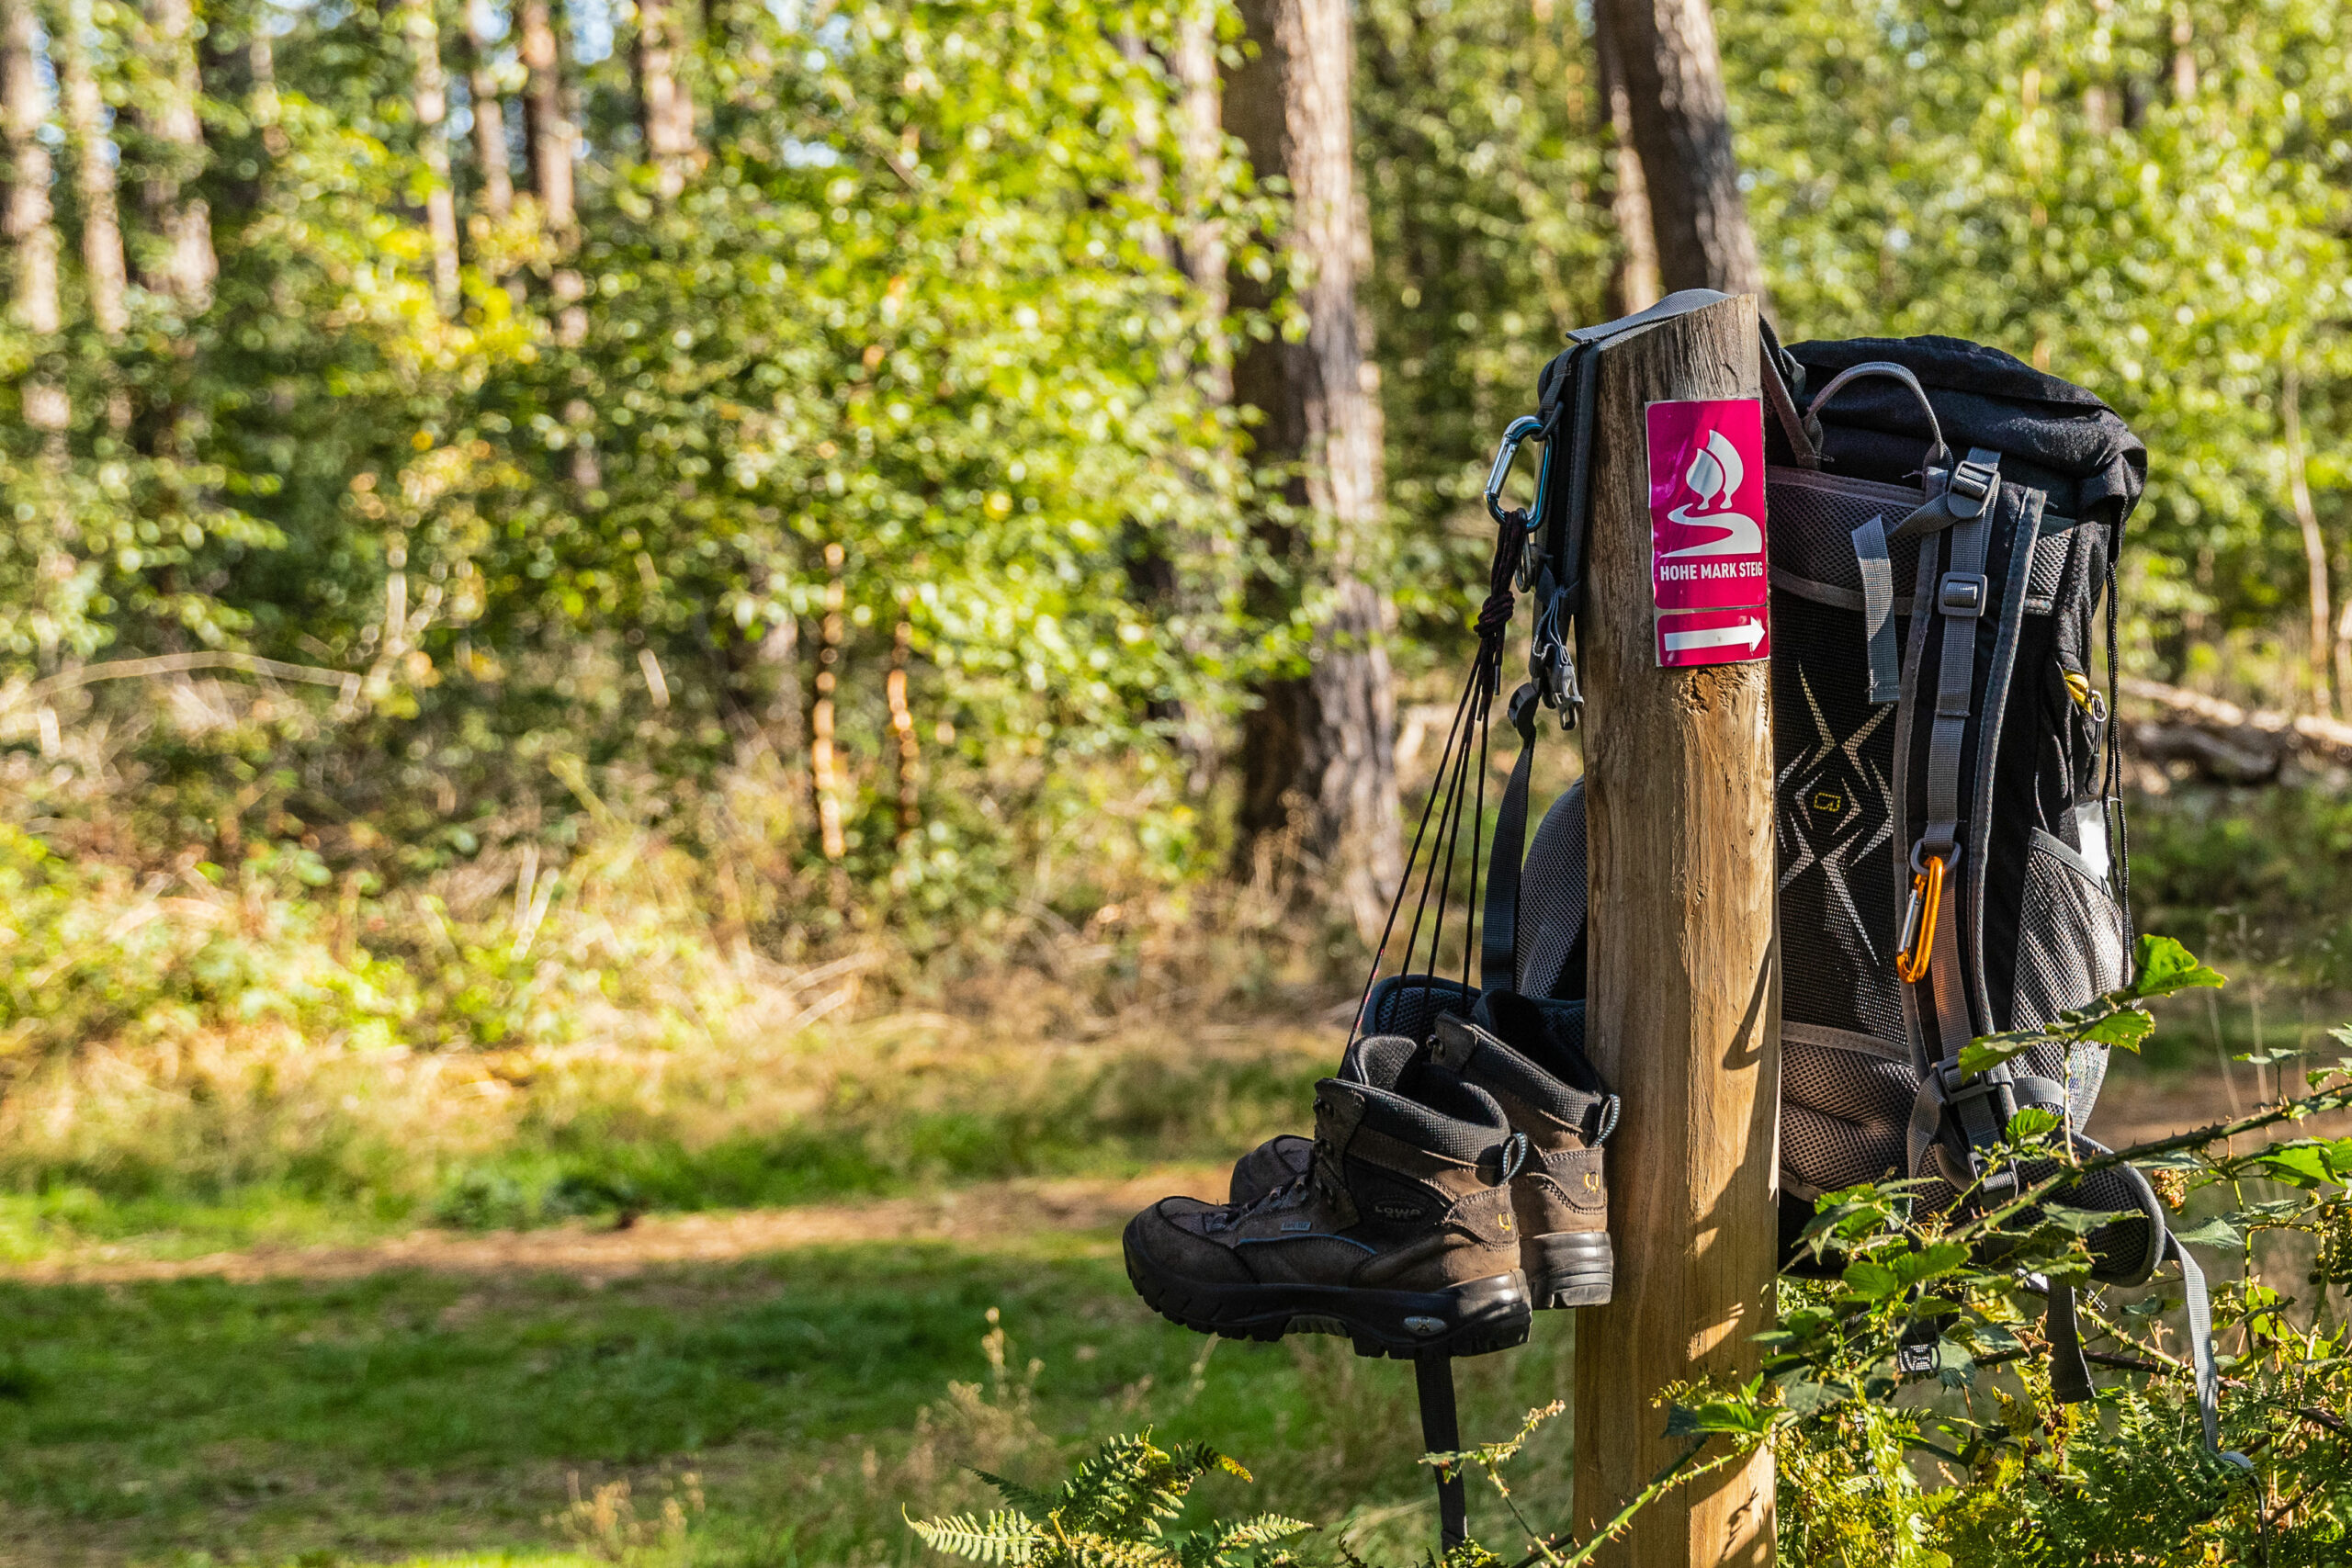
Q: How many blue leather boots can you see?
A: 0